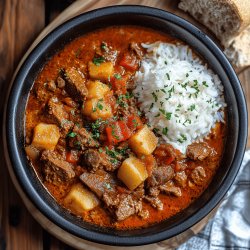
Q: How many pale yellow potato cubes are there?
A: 7